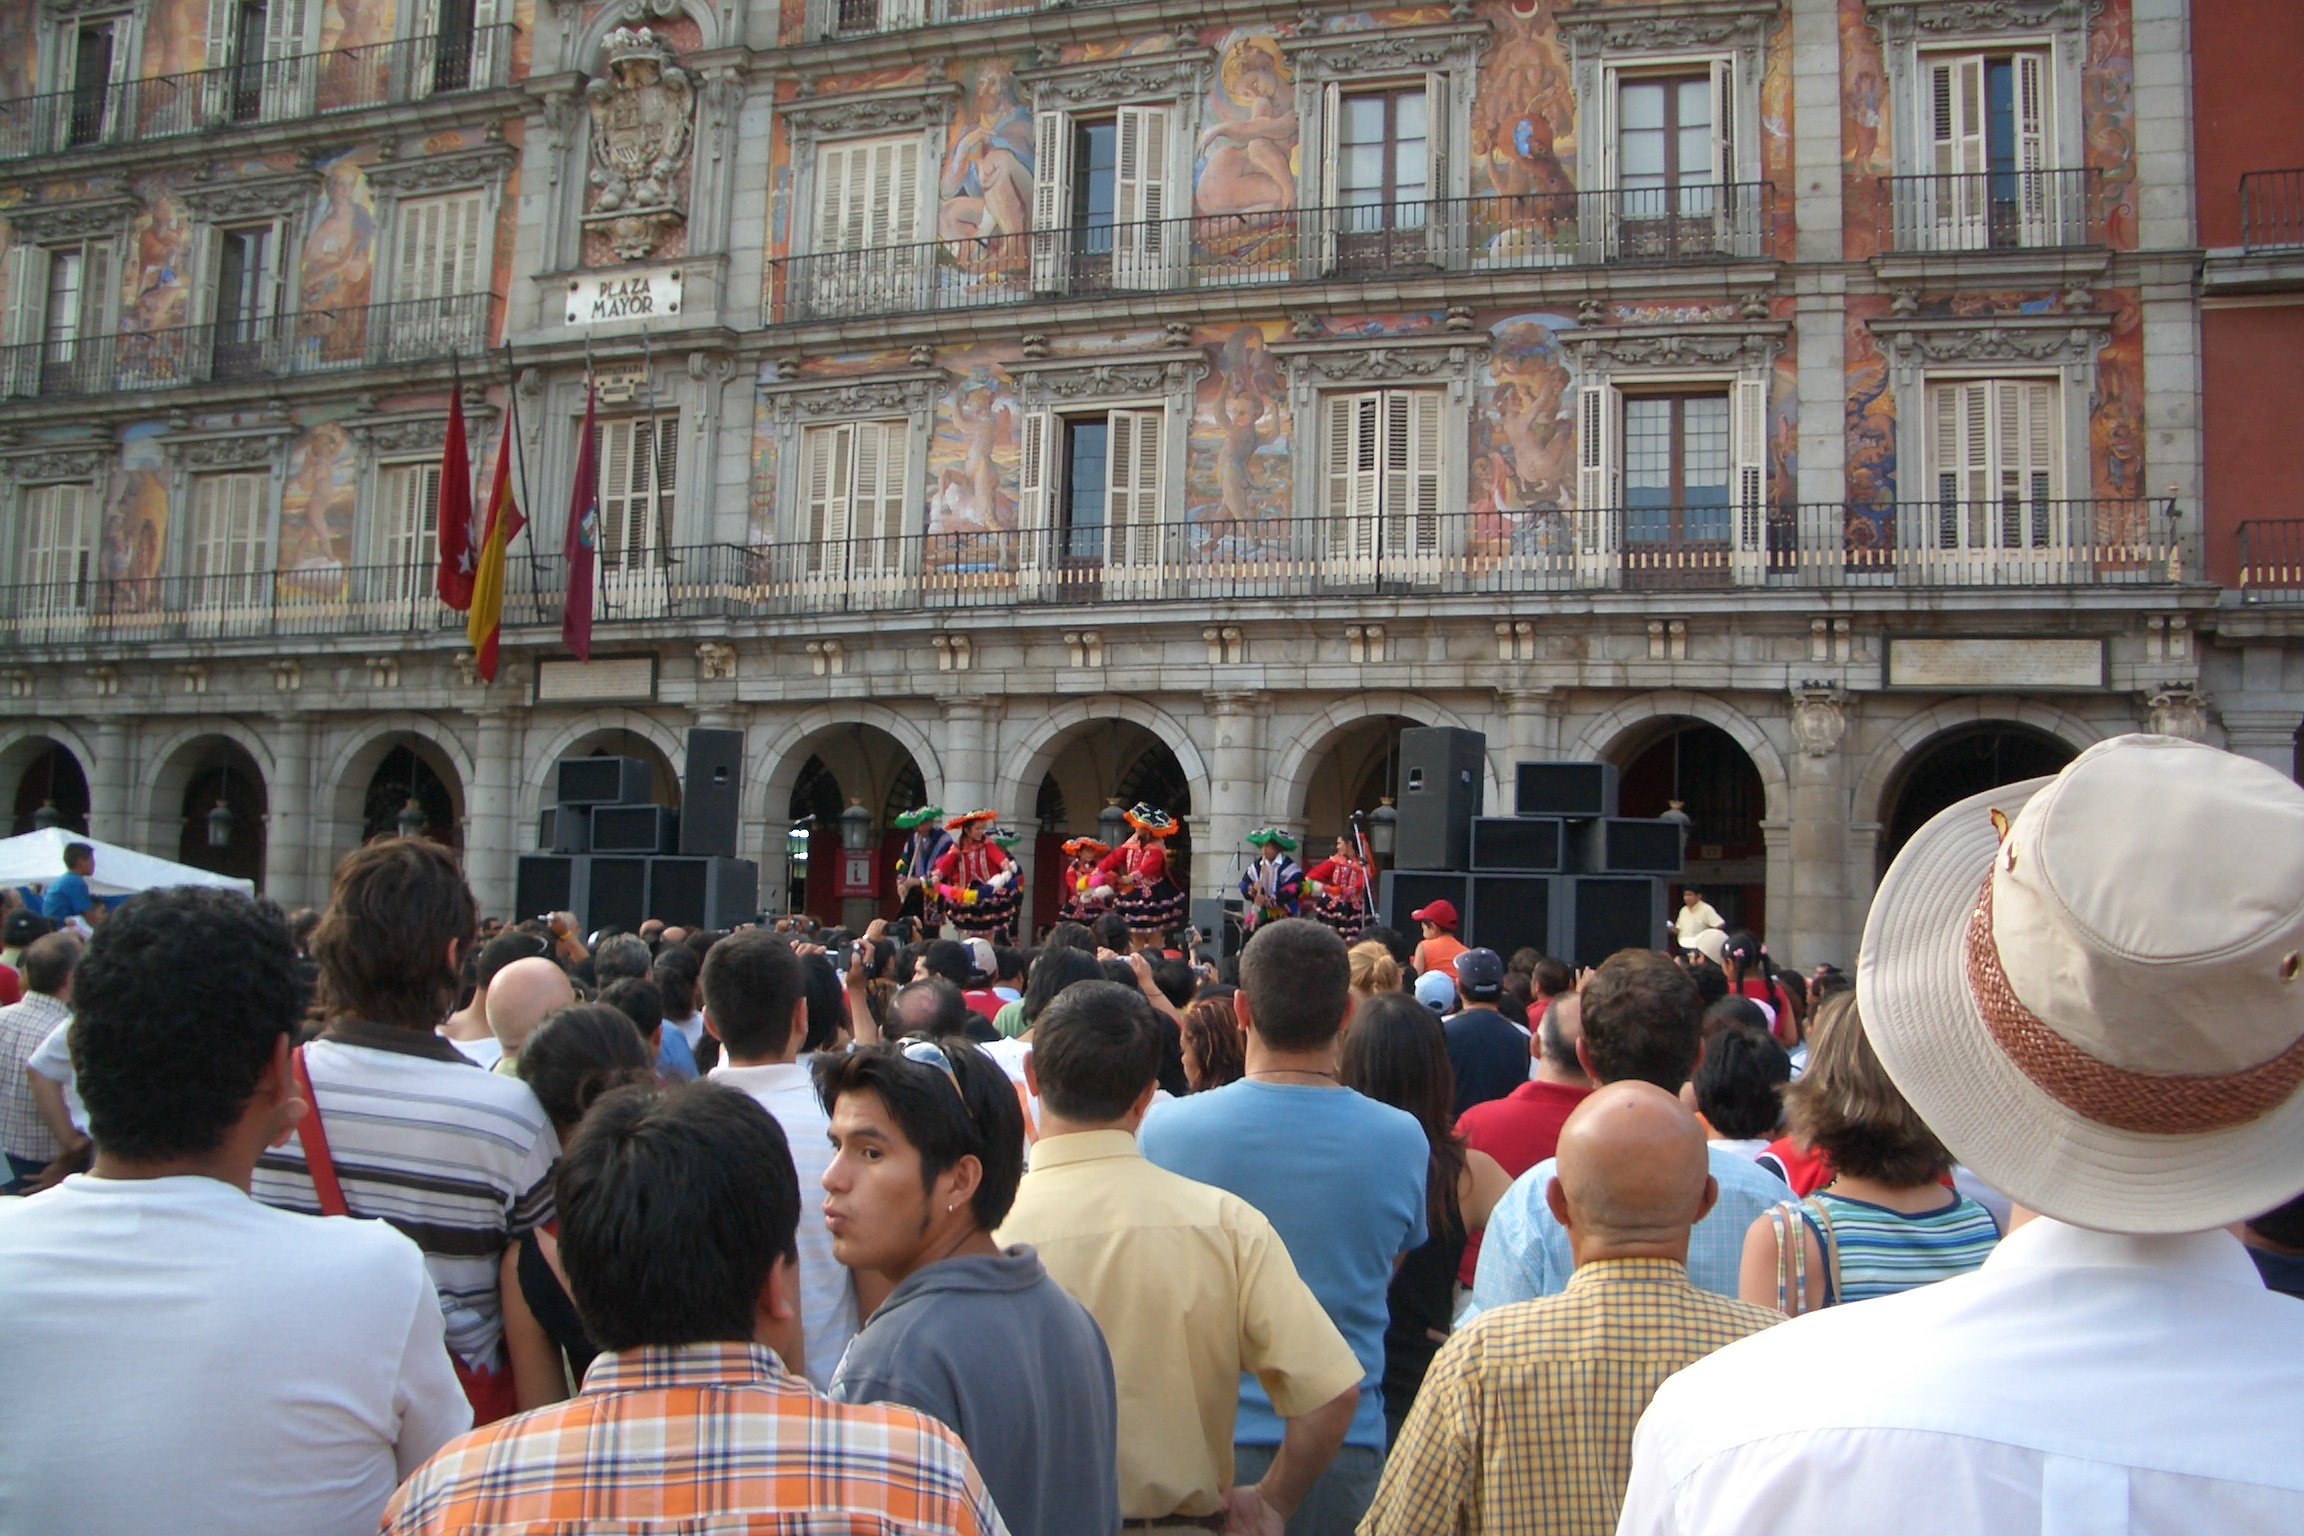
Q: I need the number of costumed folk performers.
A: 7